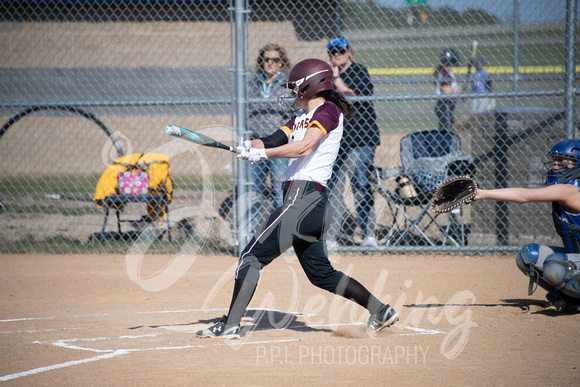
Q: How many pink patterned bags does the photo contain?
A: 1